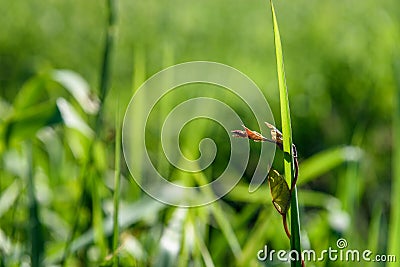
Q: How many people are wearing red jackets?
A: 0